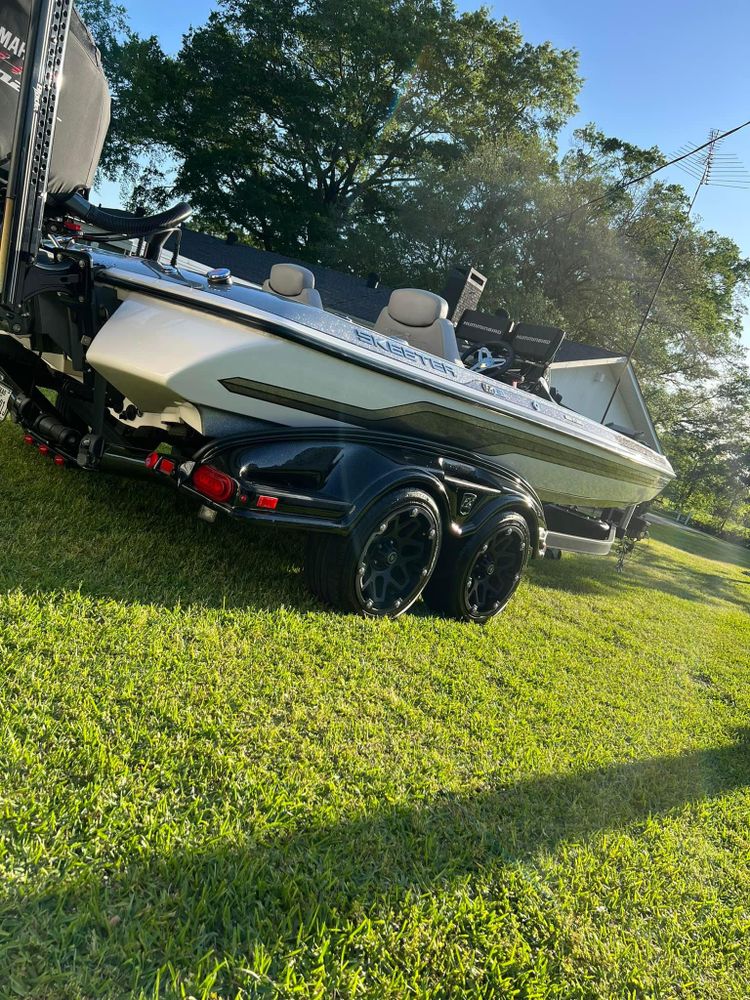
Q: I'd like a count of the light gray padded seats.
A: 2